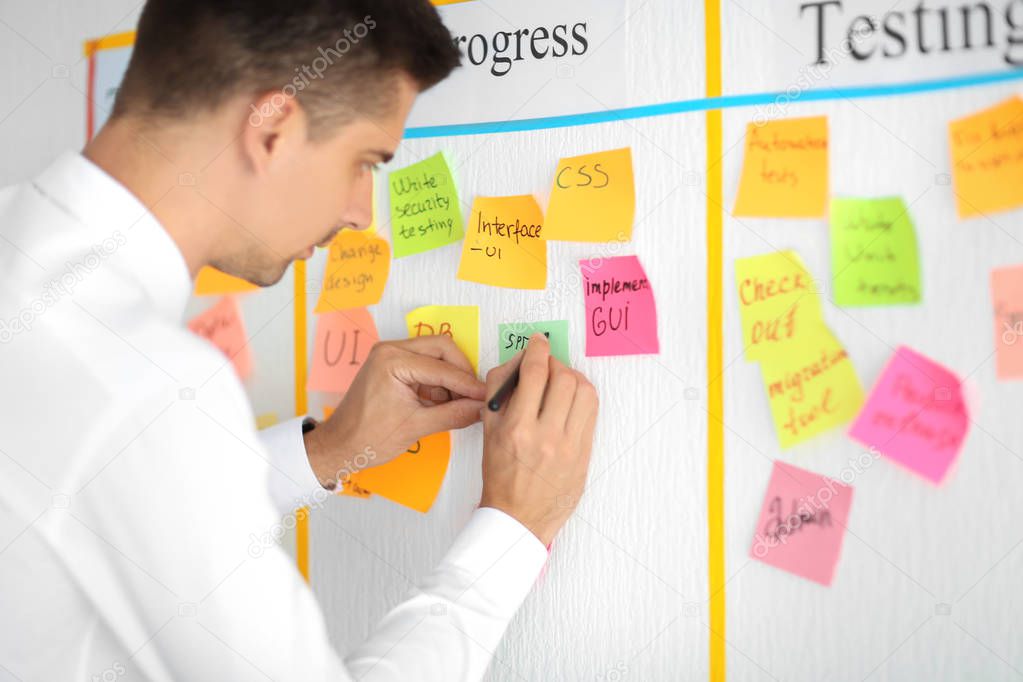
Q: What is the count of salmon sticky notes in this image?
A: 3